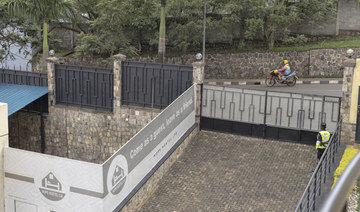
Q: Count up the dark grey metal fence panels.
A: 3